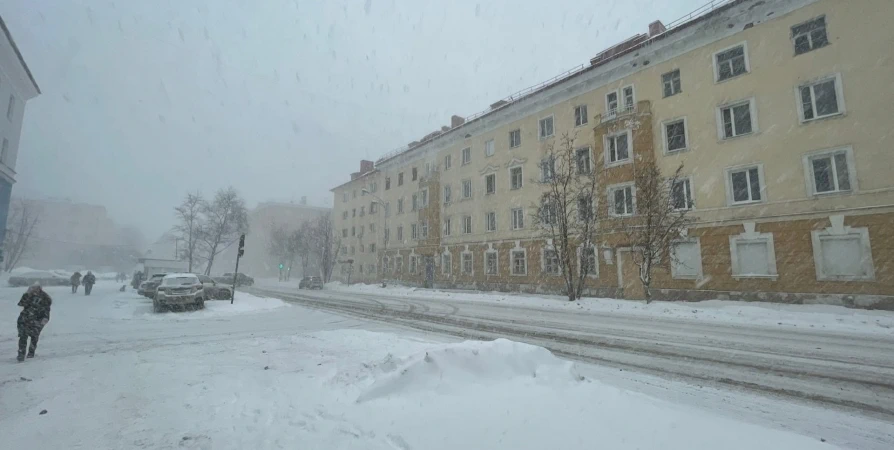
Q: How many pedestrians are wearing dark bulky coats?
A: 3